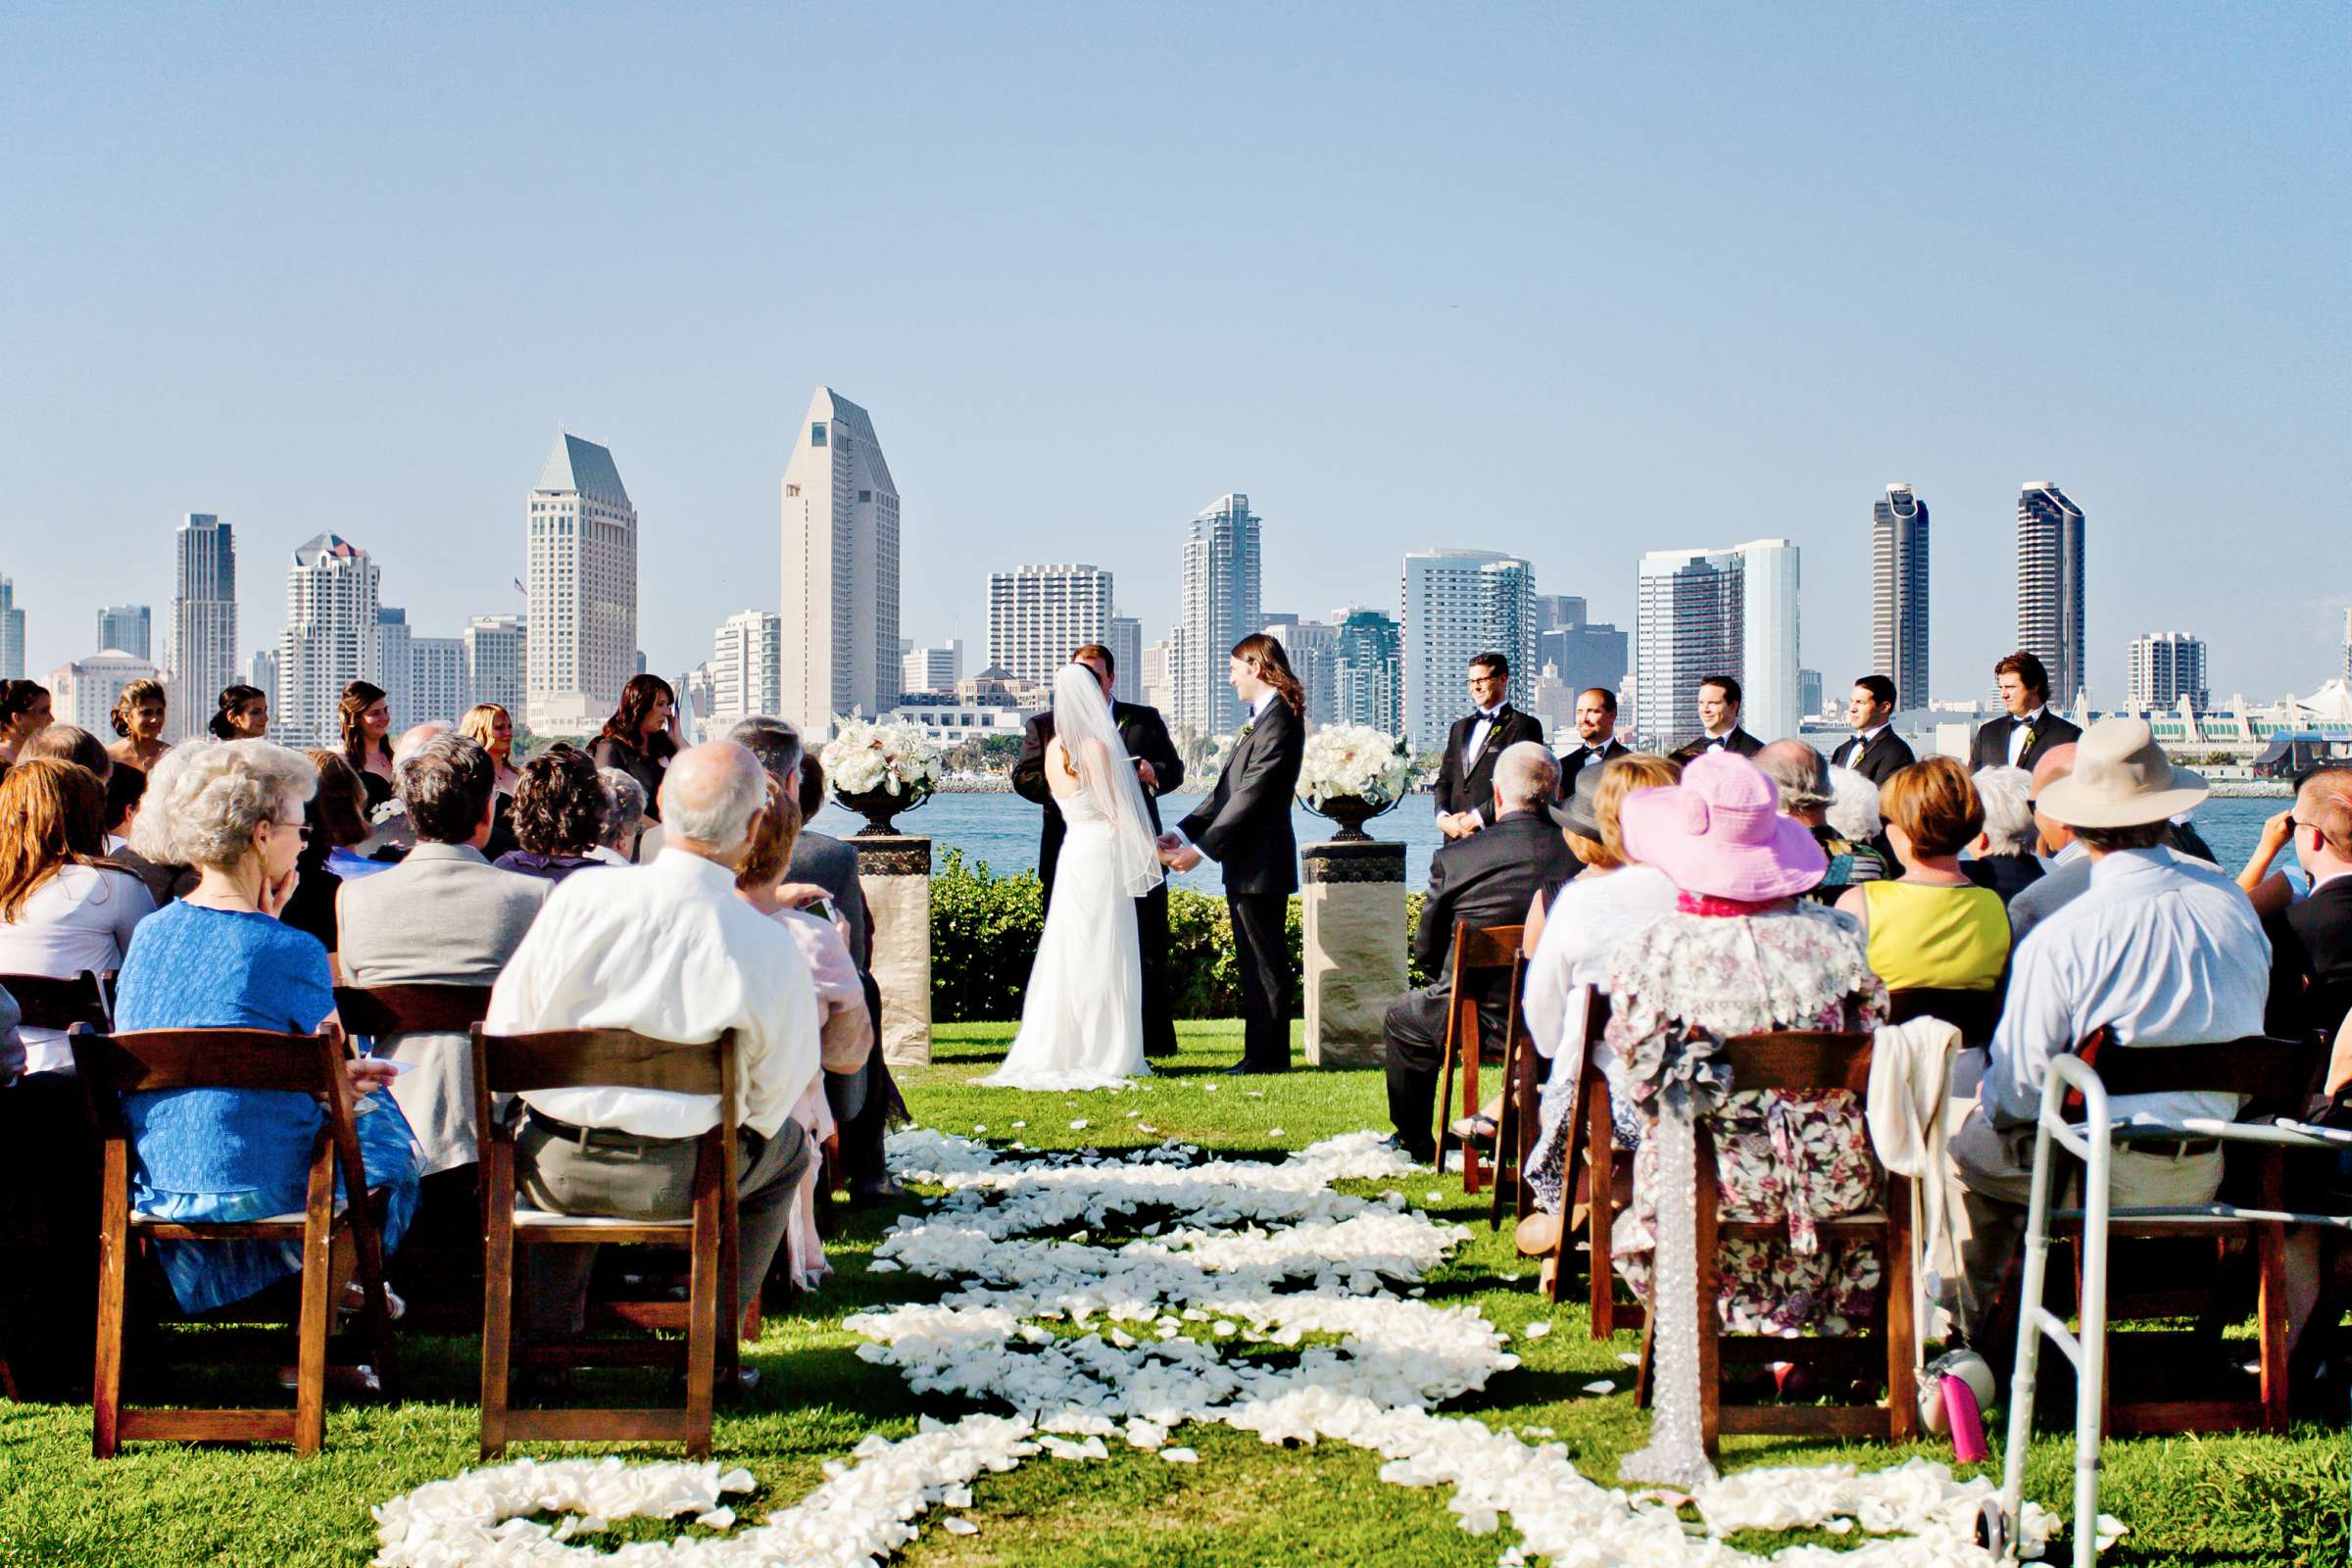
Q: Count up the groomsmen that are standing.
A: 5